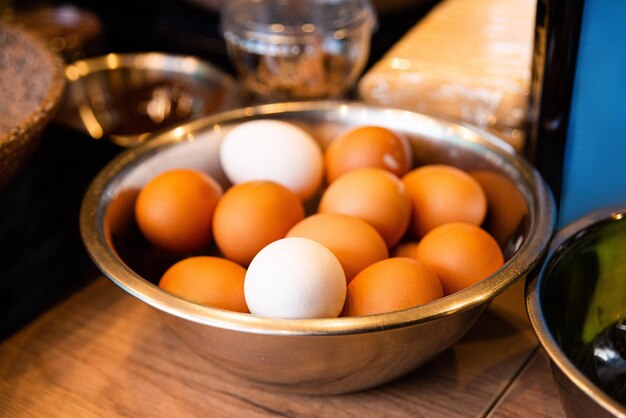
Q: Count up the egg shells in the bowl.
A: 12